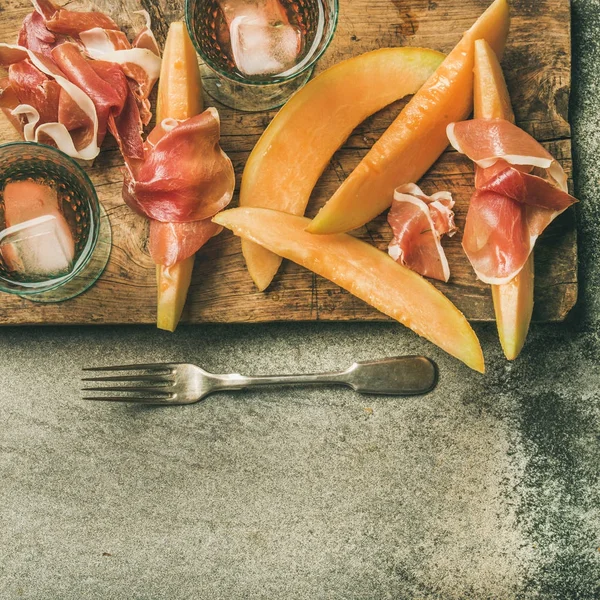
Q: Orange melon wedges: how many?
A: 5